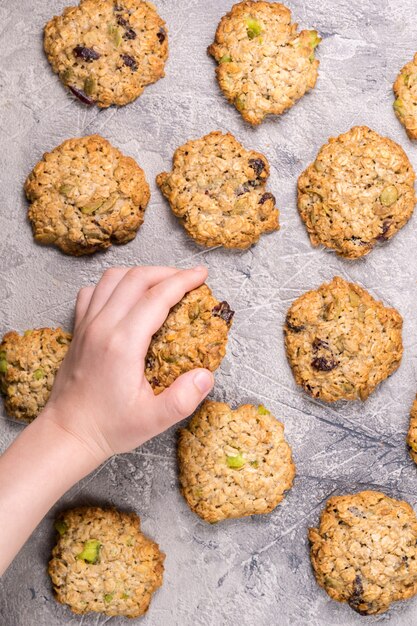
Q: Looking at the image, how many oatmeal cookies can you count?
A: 13